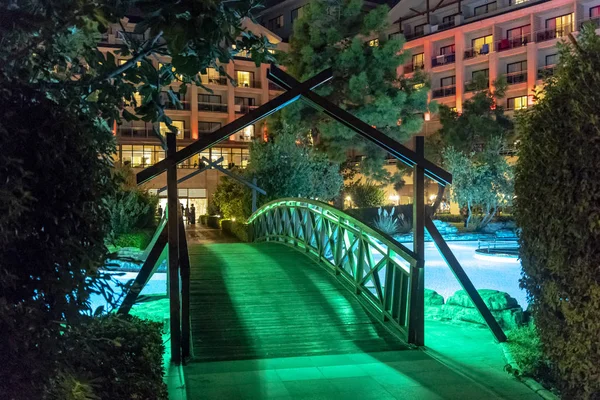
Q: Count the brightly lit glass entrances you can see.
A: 1